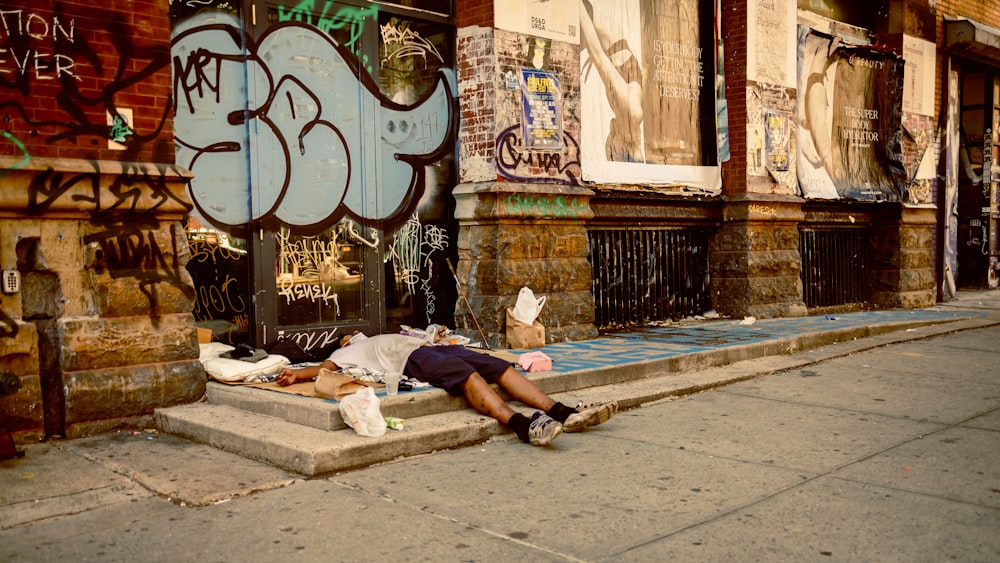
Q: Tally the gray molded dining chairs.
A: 0